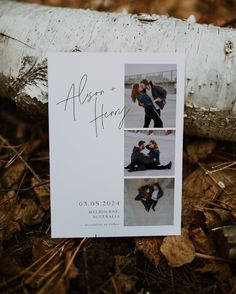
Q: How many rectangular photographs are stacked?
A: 3